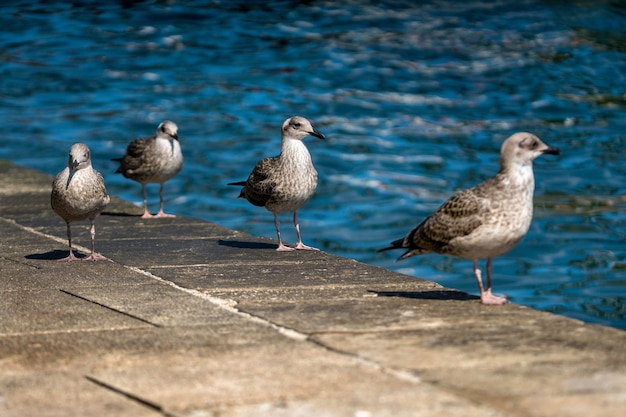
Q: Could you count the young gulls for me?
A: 4